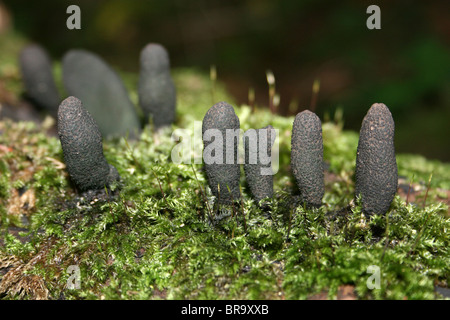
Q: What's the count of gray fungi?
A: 8